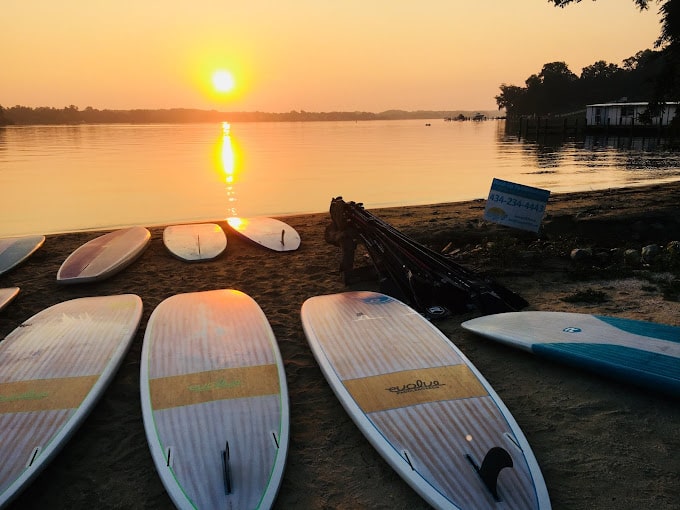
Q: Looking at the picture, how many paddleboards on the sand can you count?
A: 9